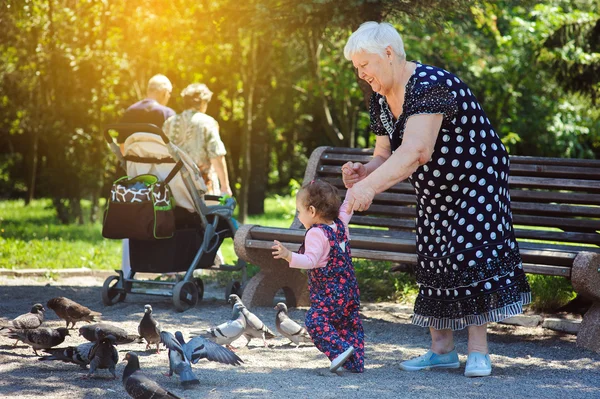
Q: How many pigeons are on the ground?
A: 12